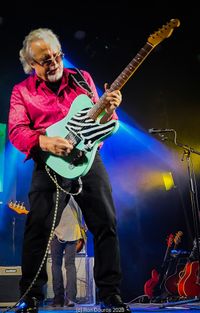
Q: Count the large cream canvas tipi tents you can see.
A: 0